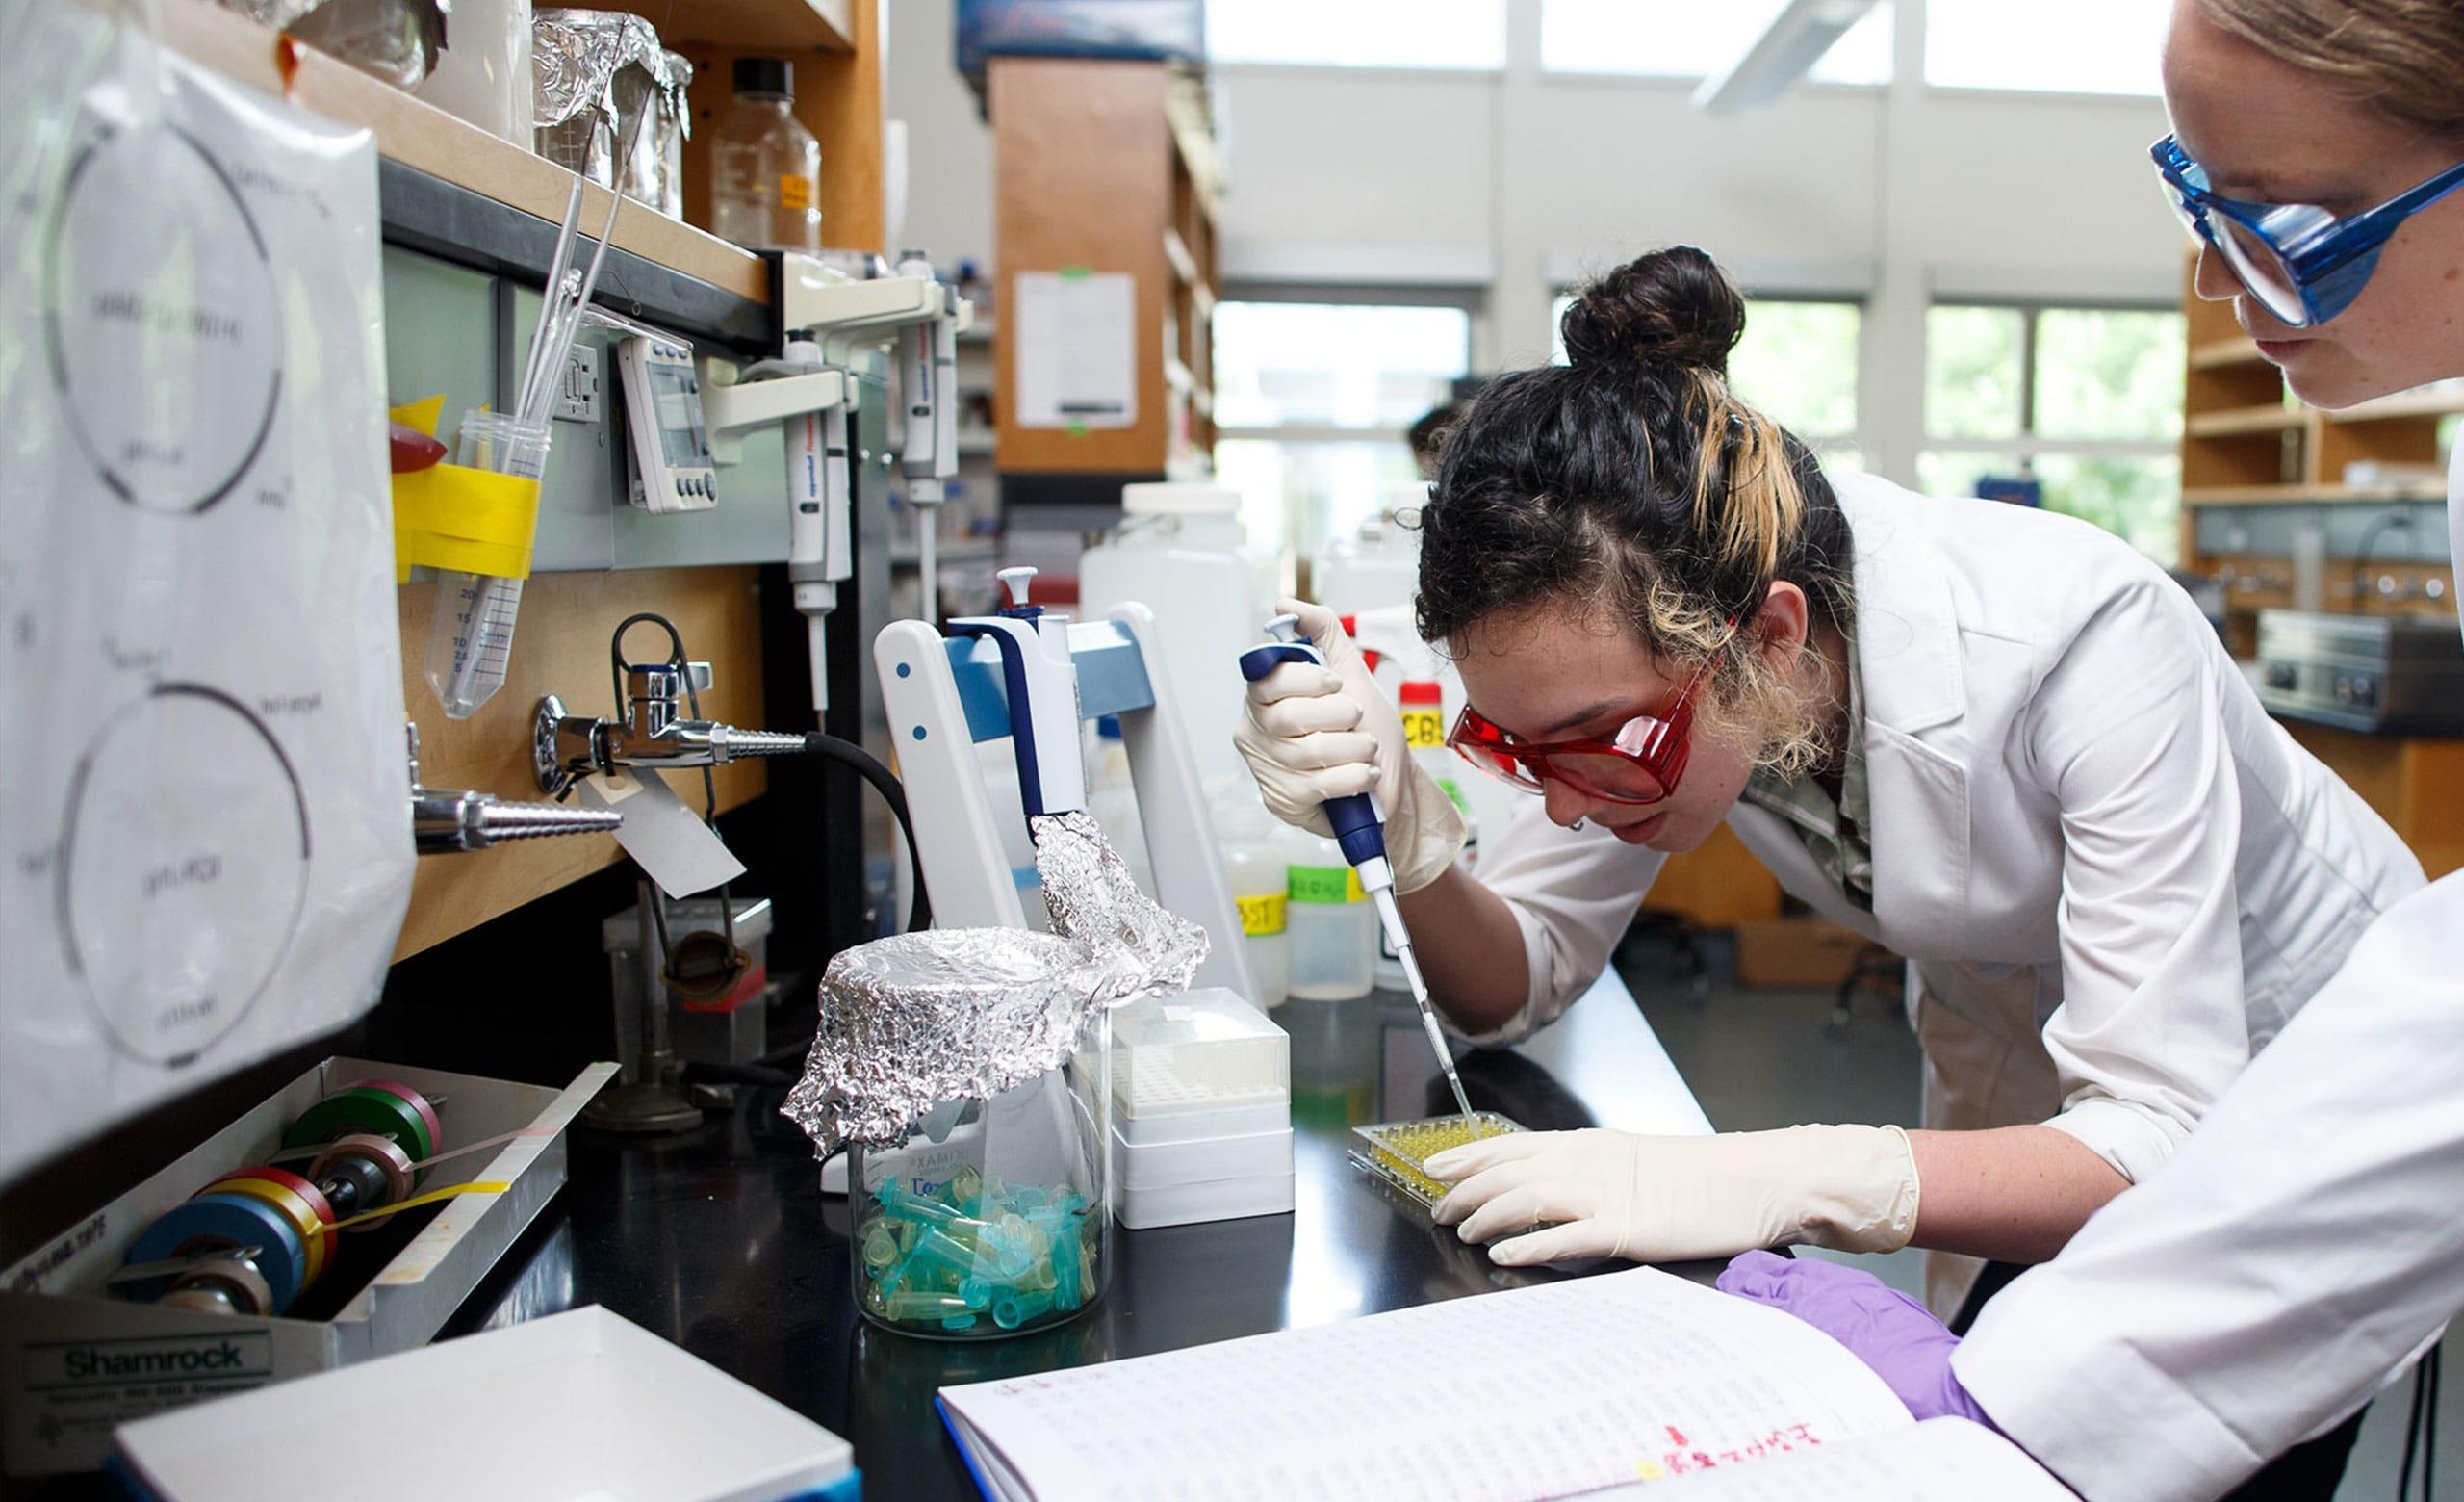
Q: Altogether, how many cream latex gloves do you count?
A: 2